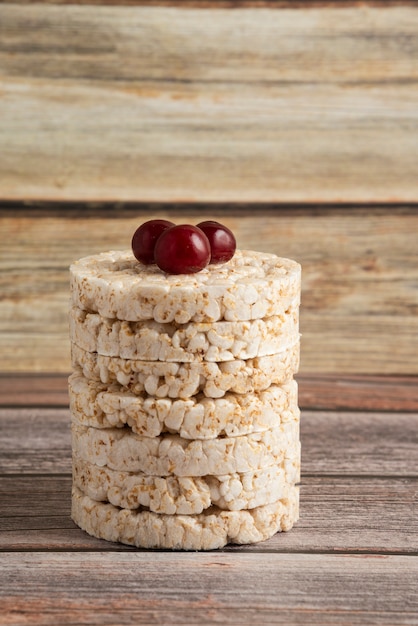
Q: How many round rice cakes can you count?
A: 7